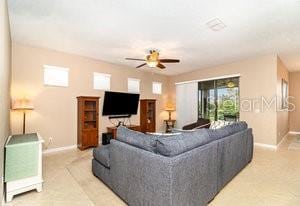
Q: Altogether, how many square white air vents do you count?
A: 1